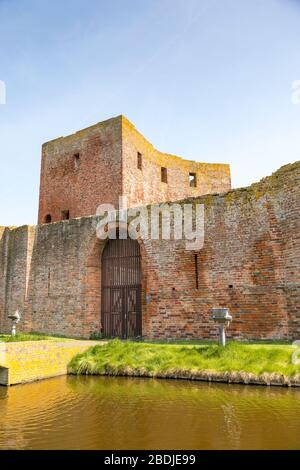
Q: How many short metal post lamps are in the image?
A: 2